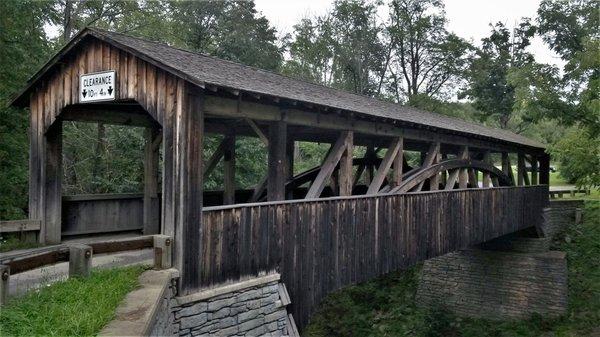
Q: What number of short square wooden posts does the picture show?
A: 3